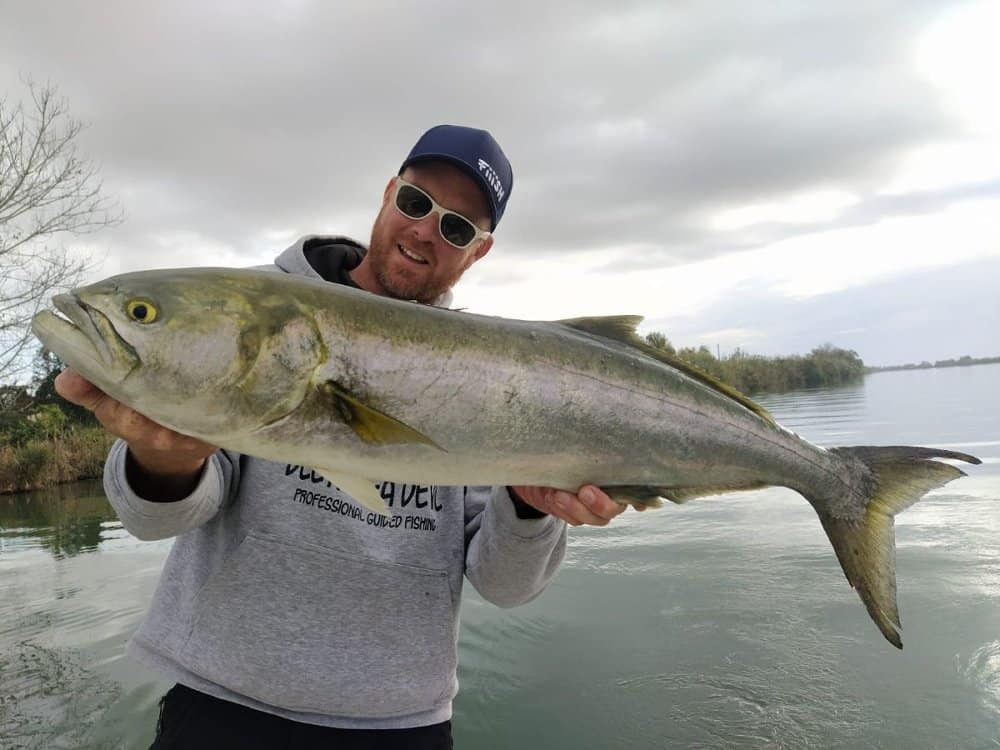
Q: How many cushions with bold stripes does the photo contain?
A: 0